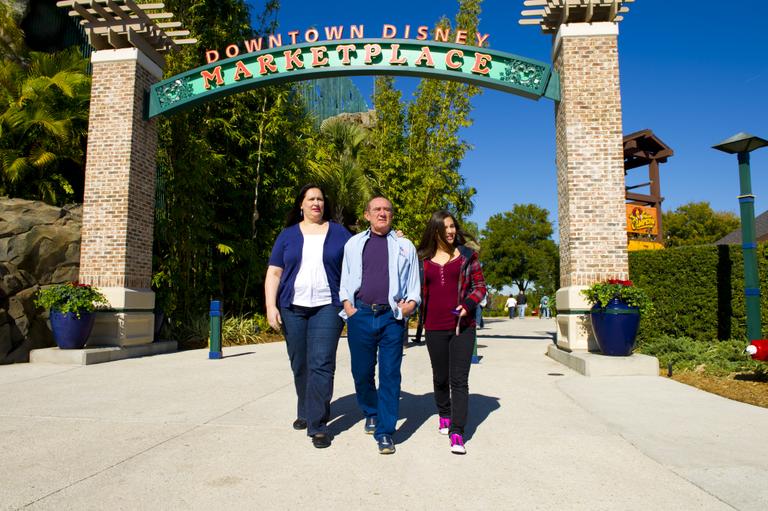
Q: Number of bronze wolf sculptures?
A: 0